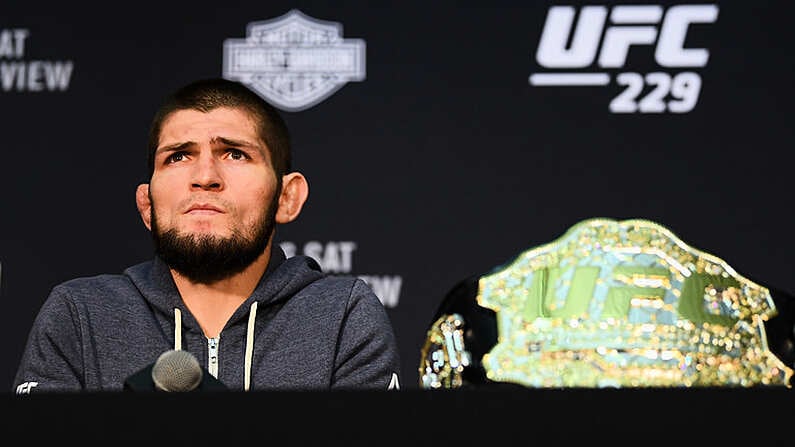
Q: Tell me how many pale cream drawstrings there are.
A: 2